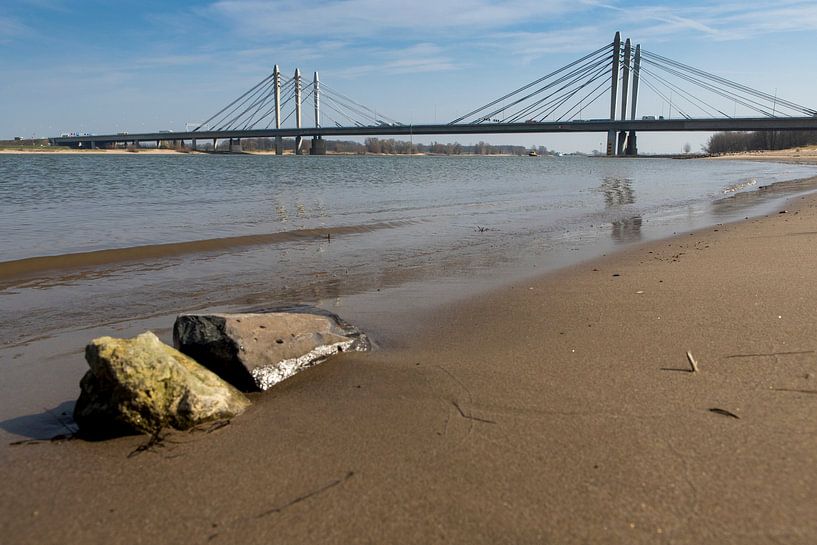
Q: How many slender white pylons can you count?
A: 6